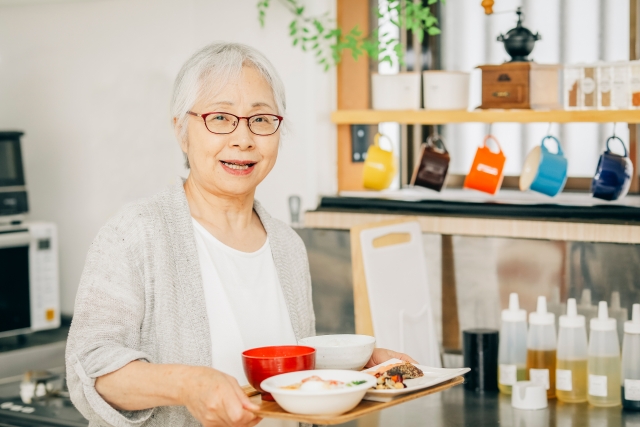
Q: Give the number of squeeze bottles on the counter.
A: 5